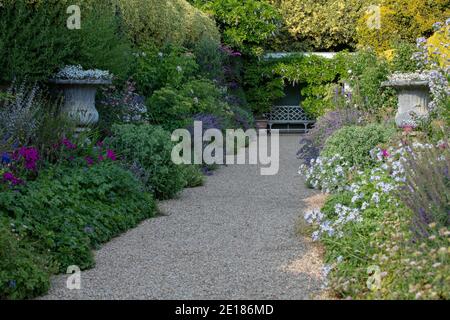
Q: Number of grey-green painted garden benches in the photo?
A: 1